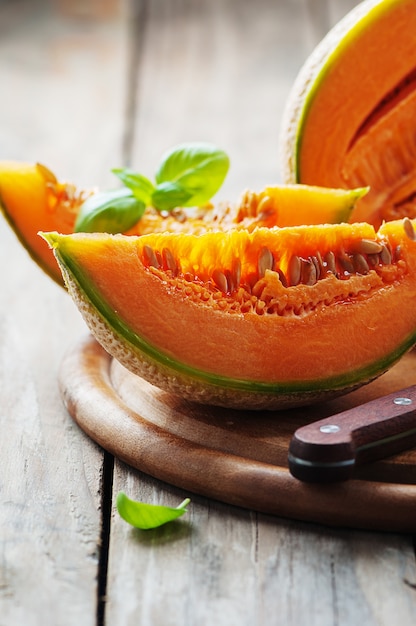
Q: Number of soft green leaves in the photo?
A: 5